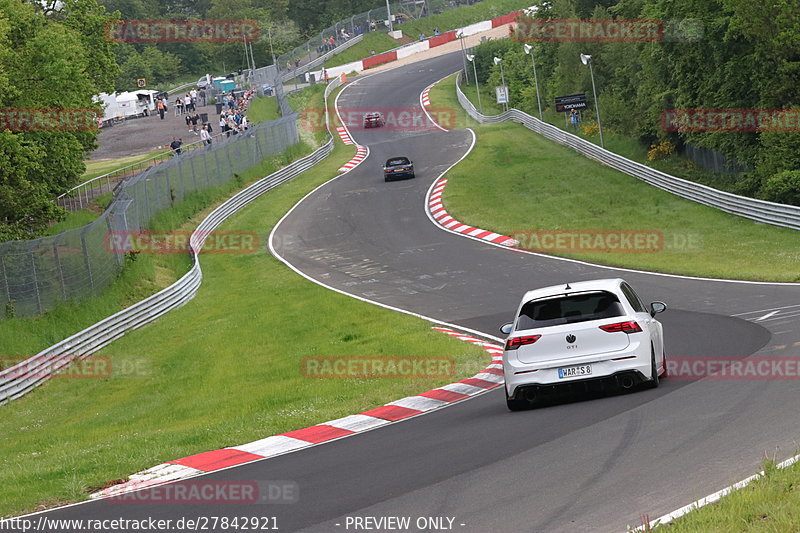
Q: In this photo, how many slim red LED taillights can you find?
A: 2